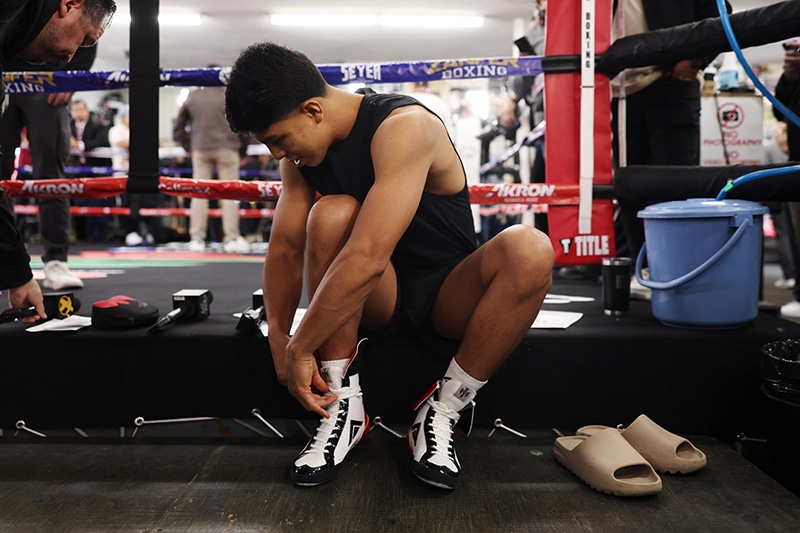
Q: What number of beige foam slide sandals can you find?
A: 2